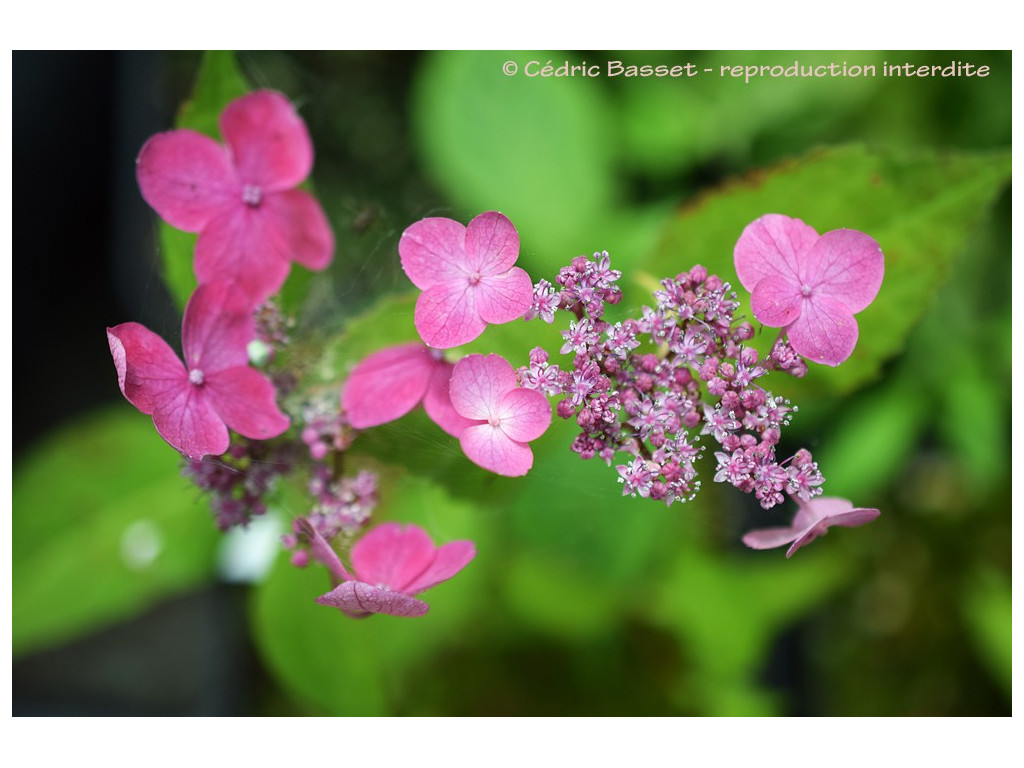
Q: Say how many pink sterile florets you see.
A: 8